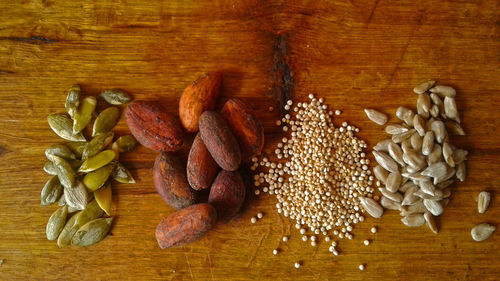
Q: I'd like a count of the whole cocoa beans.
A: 8